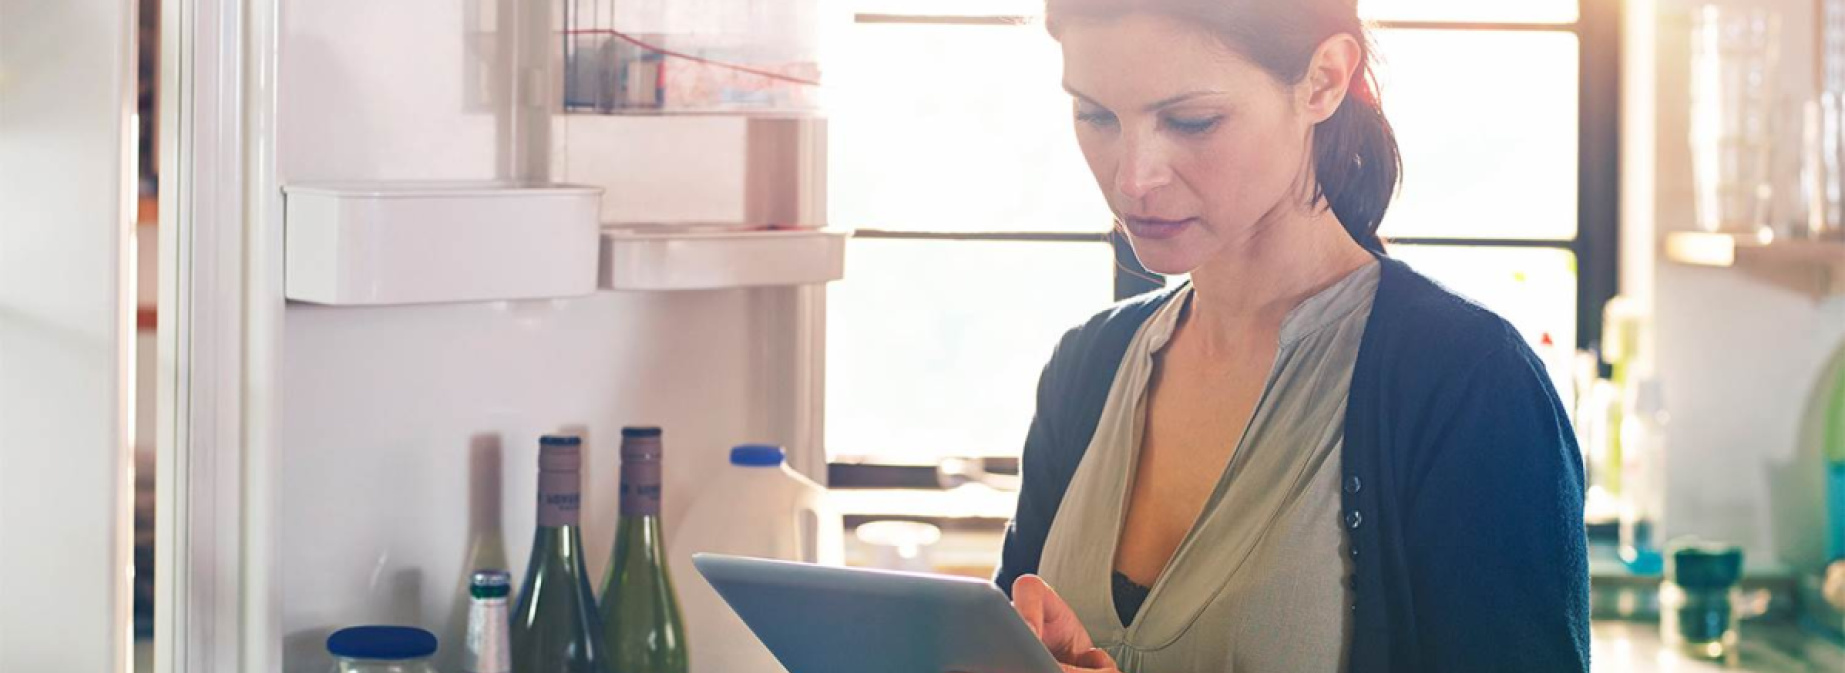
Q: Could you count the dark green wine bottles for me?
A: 2